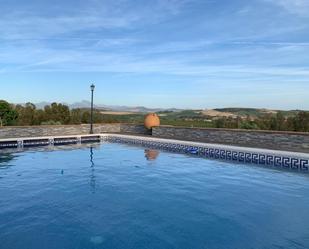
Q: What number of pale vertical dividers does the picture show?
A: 3